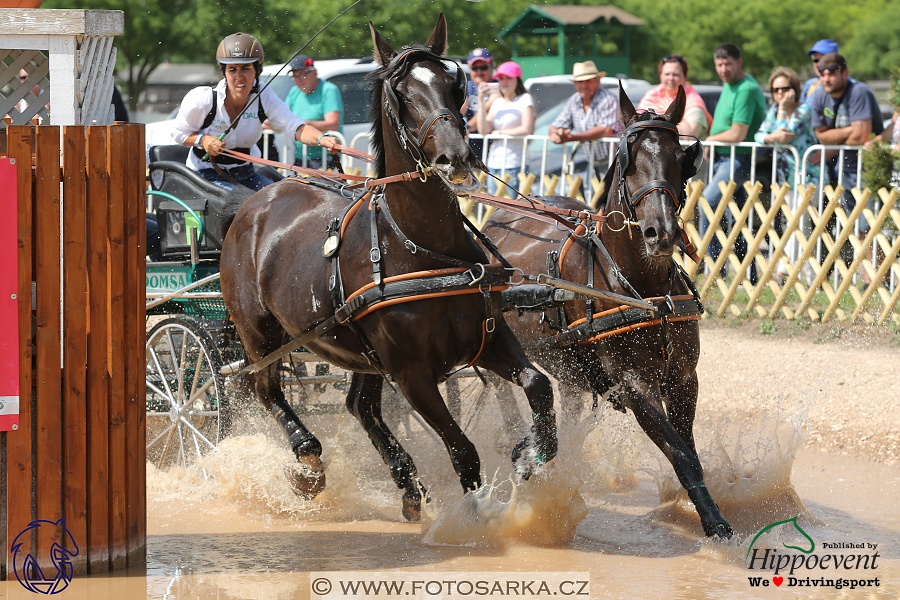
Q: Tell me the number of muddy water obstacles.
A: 1